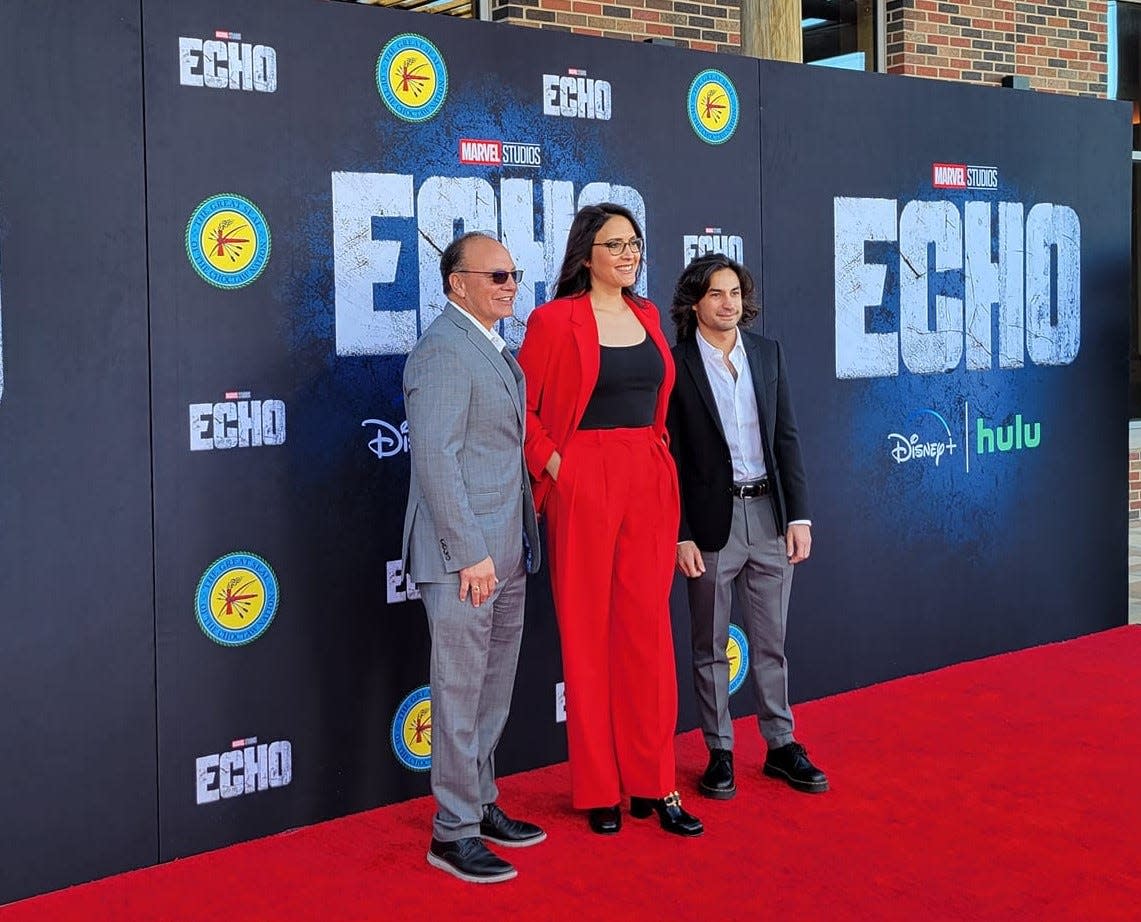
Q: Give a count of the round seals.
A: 6